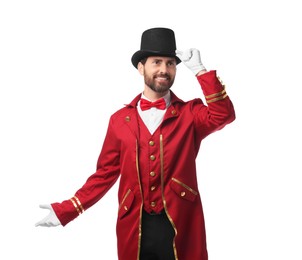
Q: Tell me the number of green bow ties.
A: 0